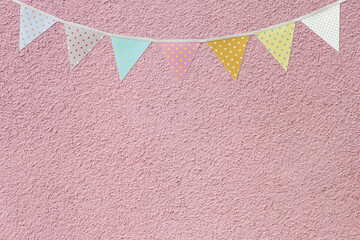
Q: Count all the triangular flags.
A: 7